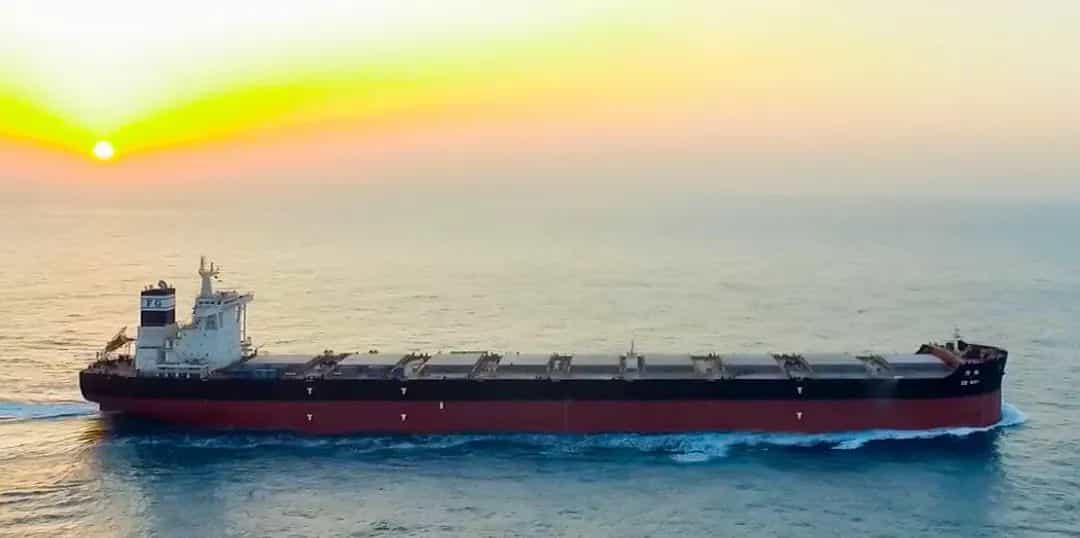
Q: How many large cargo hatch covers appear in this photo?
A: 9